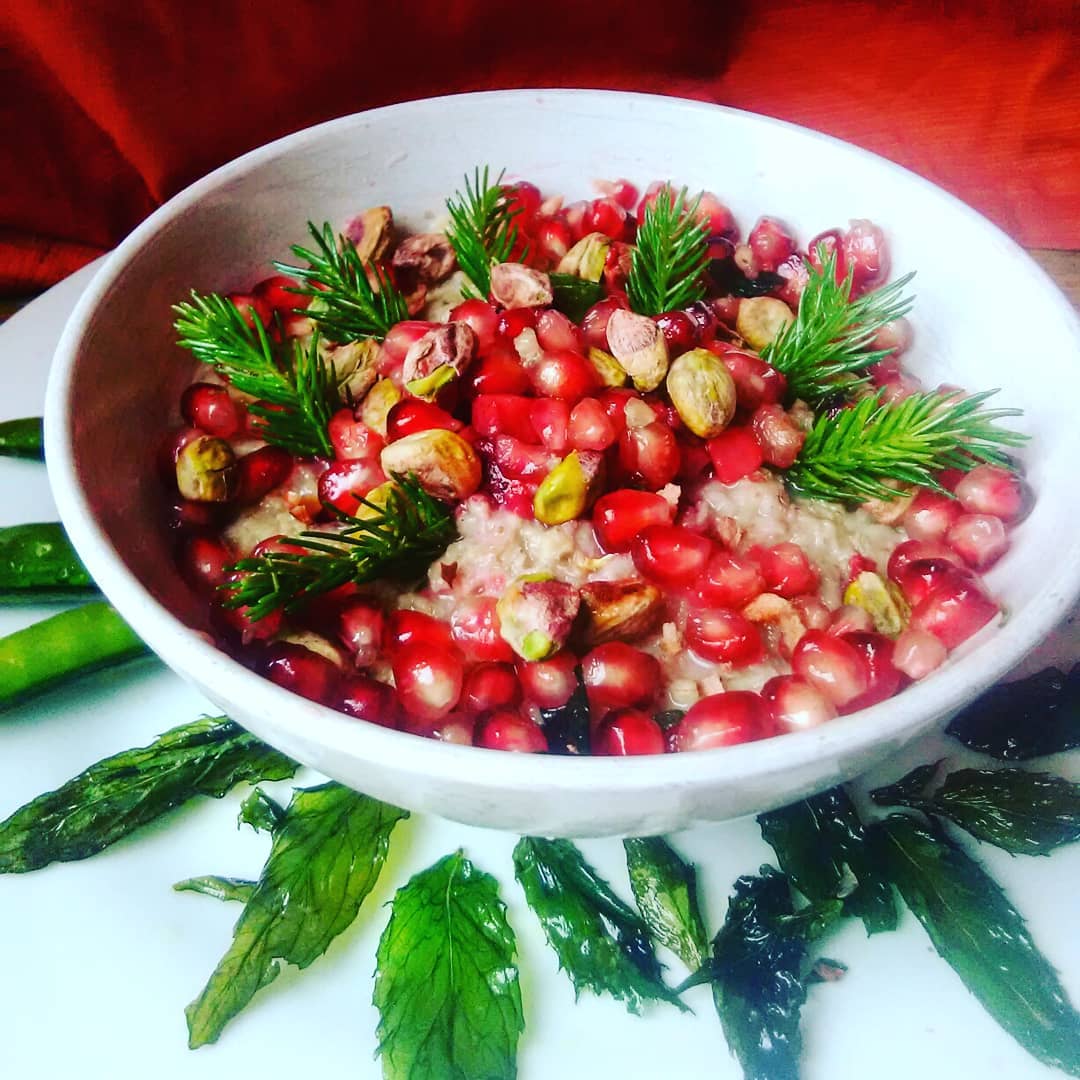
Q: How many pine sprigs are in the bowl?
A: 7